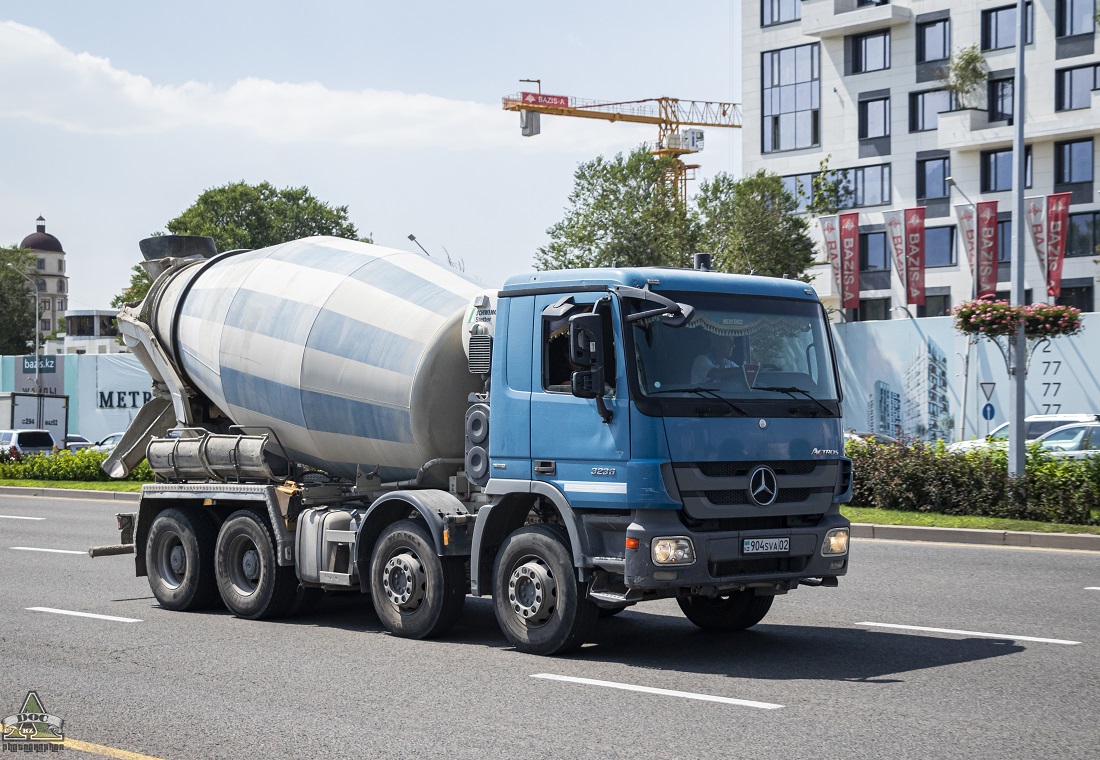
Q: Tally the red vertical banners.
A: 4